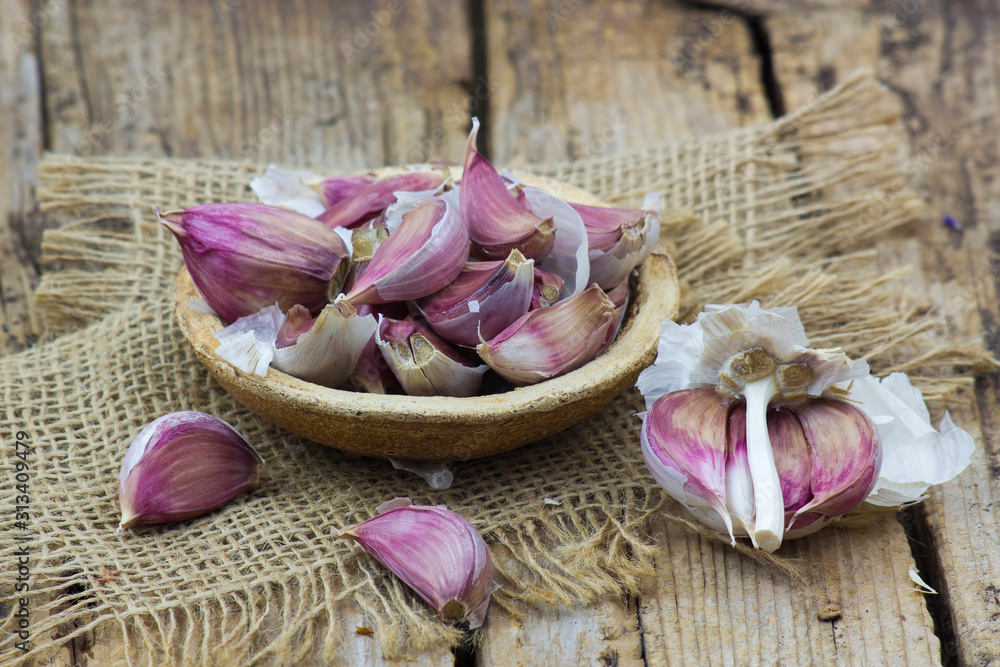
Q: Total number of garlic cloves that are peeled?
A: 0